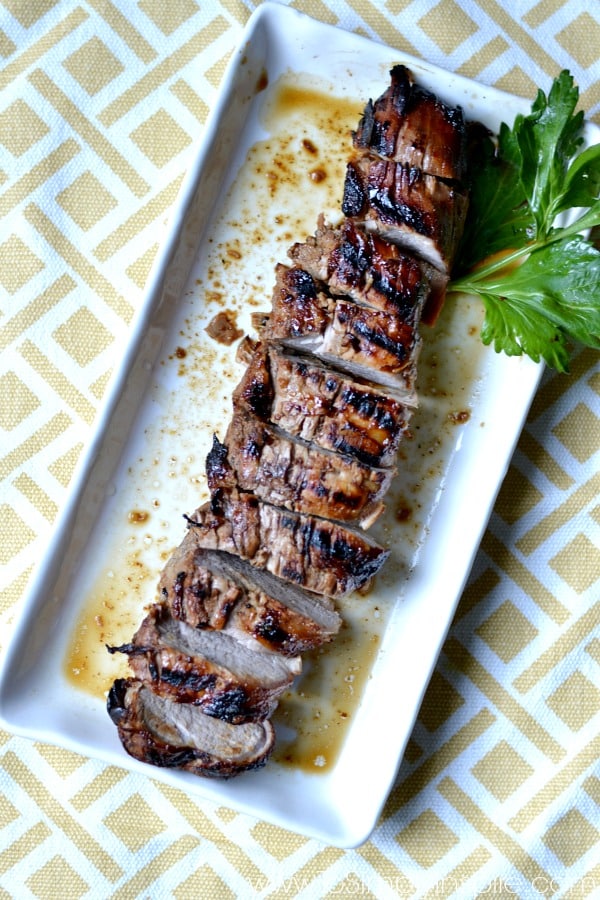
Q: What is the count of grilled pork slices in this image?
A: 10